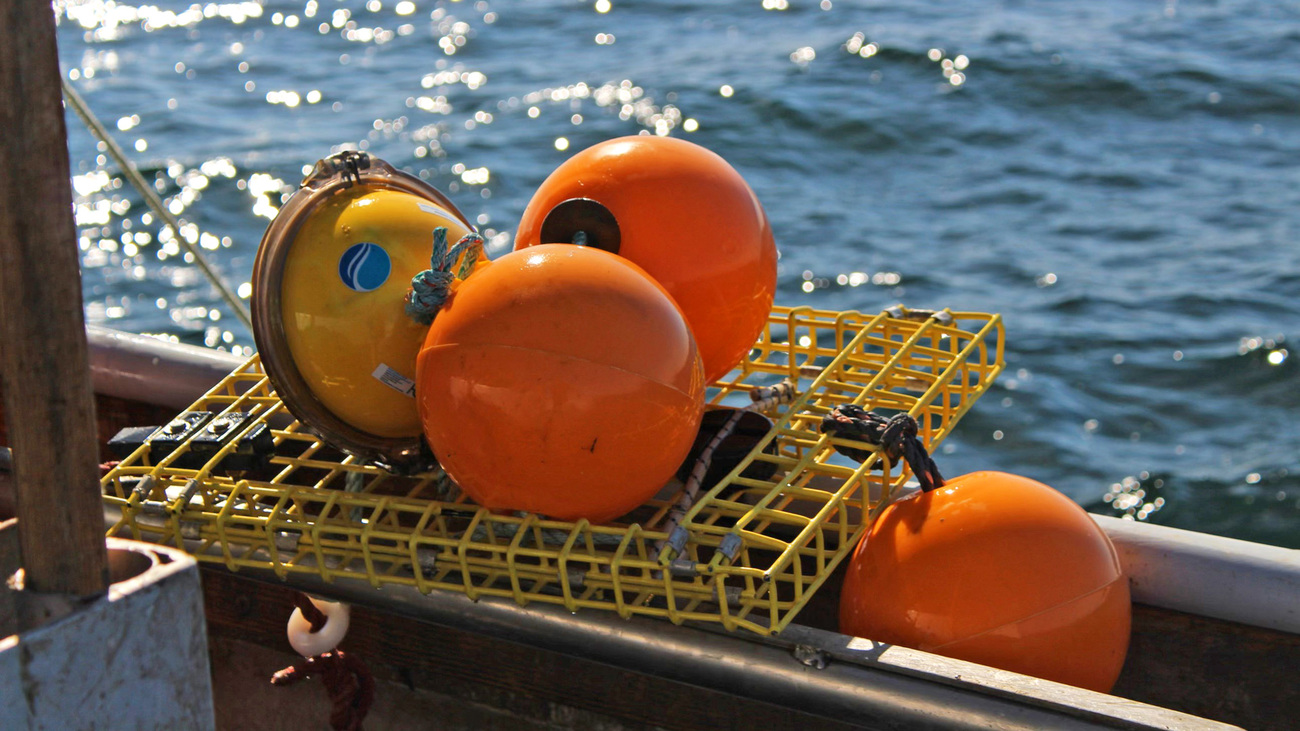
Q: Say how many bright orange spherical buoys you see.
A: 3